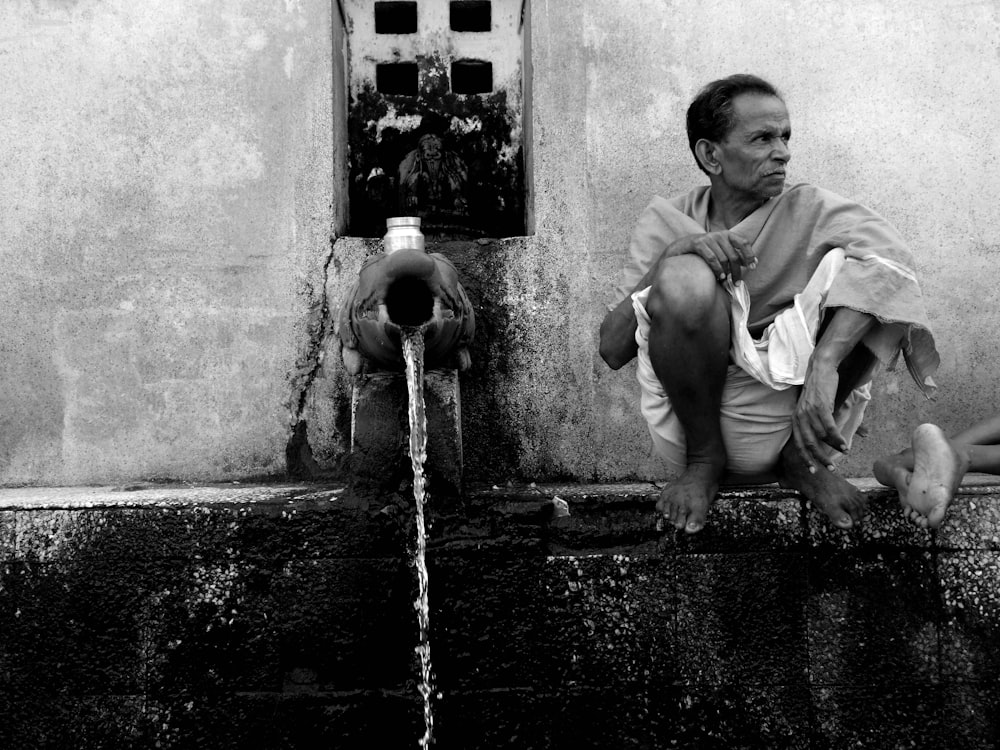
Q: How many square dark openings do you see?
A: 4